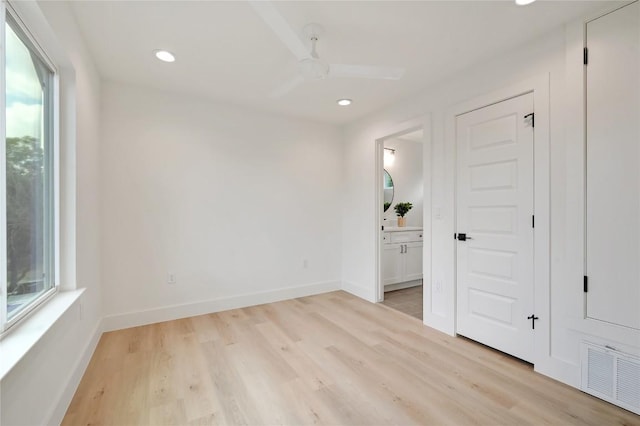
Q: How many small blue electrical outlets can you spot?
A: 0